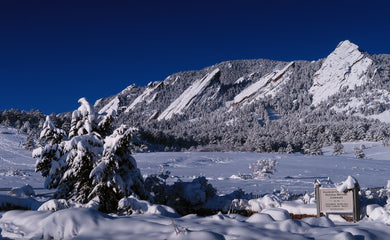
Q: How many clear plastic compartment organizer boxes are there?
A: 0